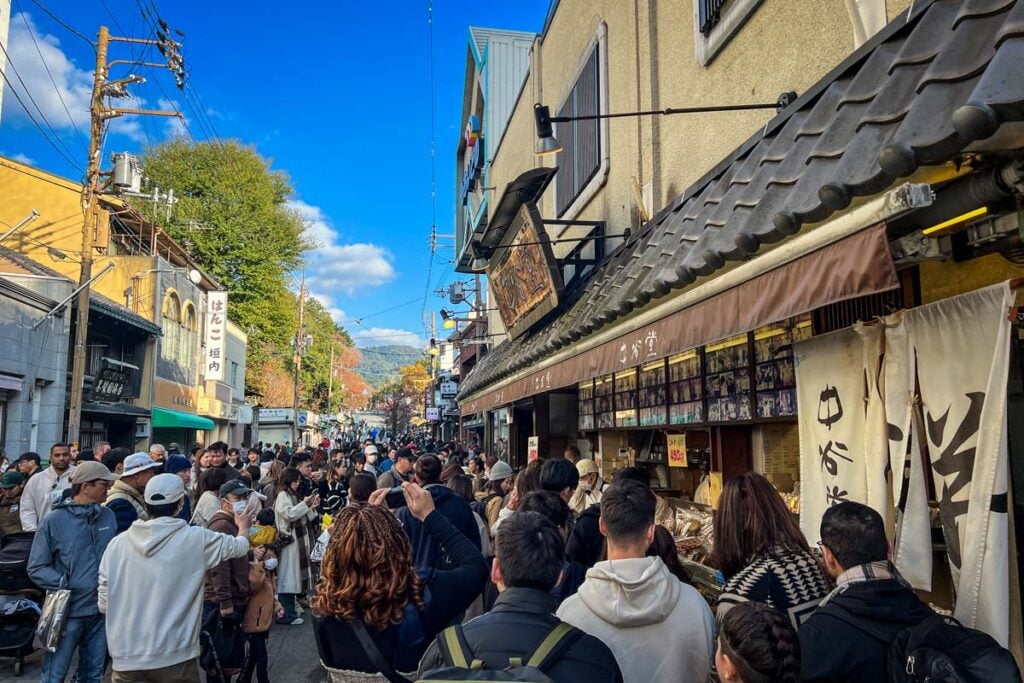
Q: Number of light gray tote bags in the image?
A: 1